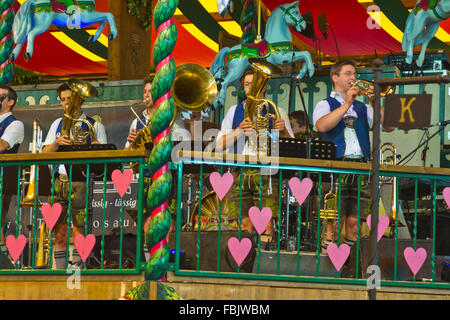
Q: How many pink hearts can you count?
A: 12